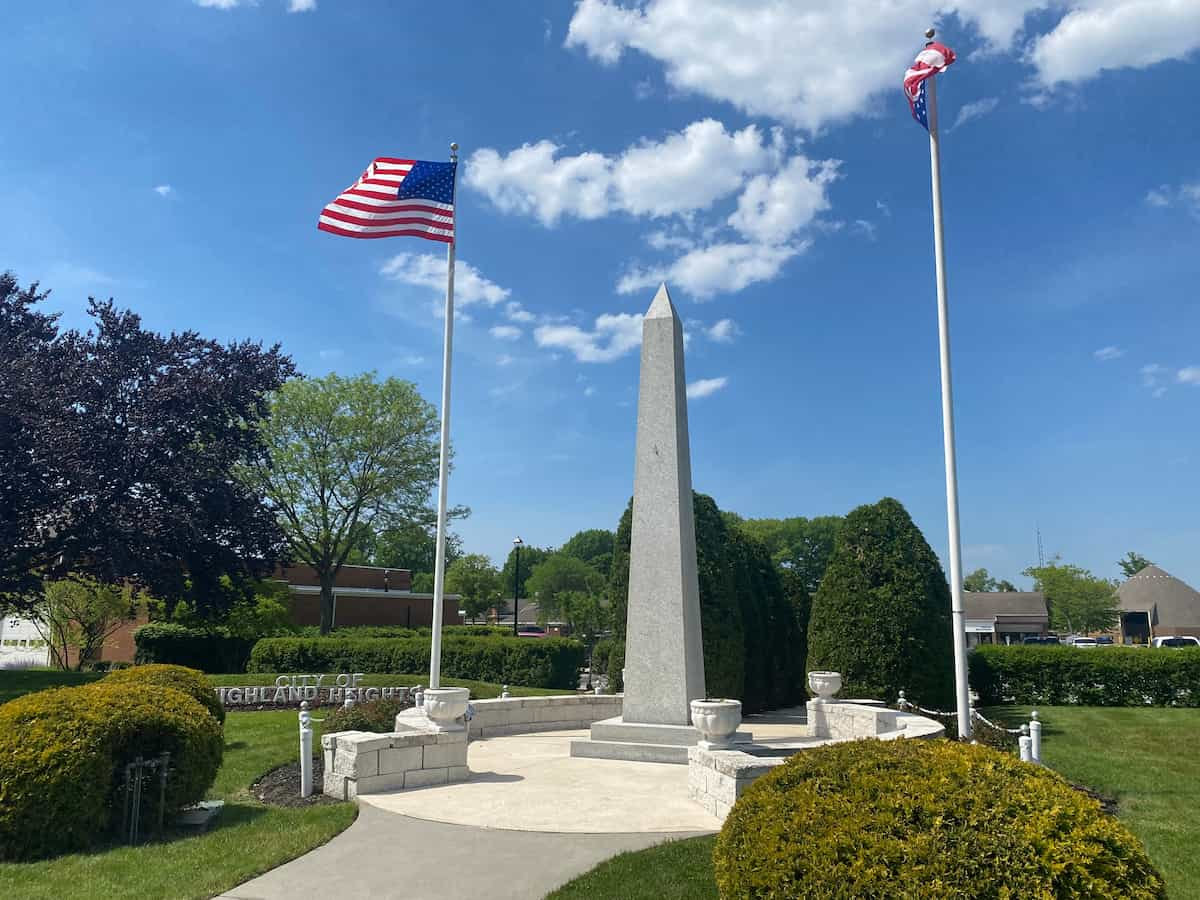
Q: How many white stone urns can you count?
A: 3